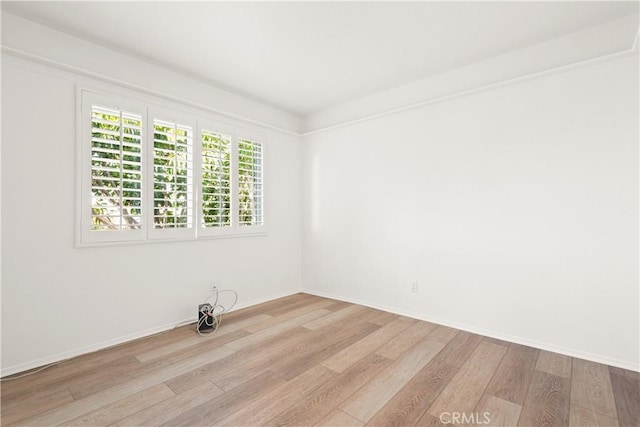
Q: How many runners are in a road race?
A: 0